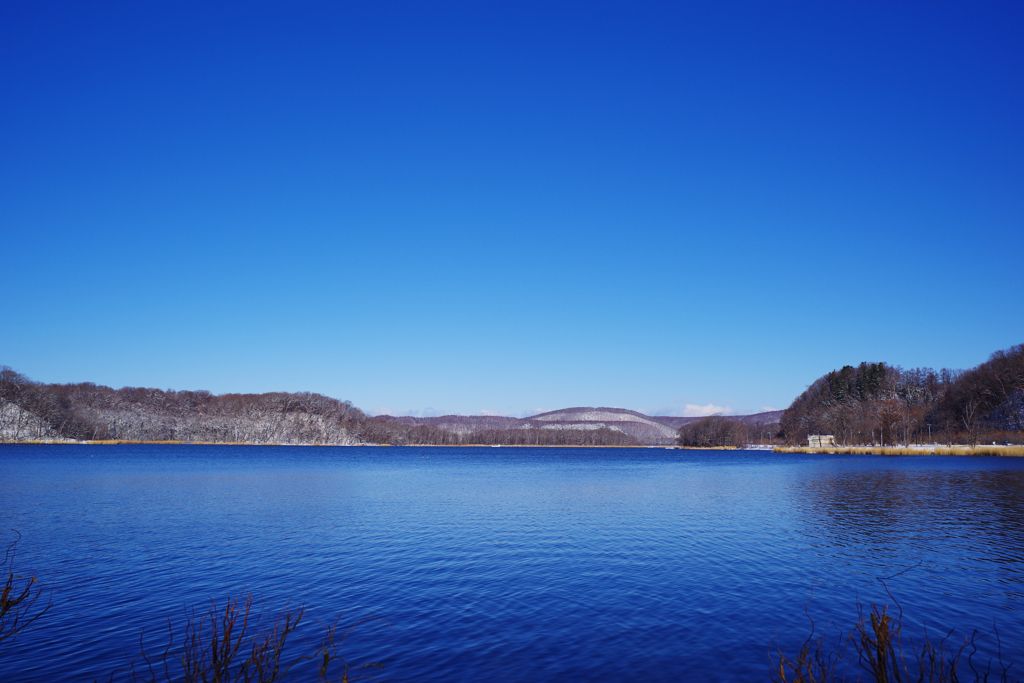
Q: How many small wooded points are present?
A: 1